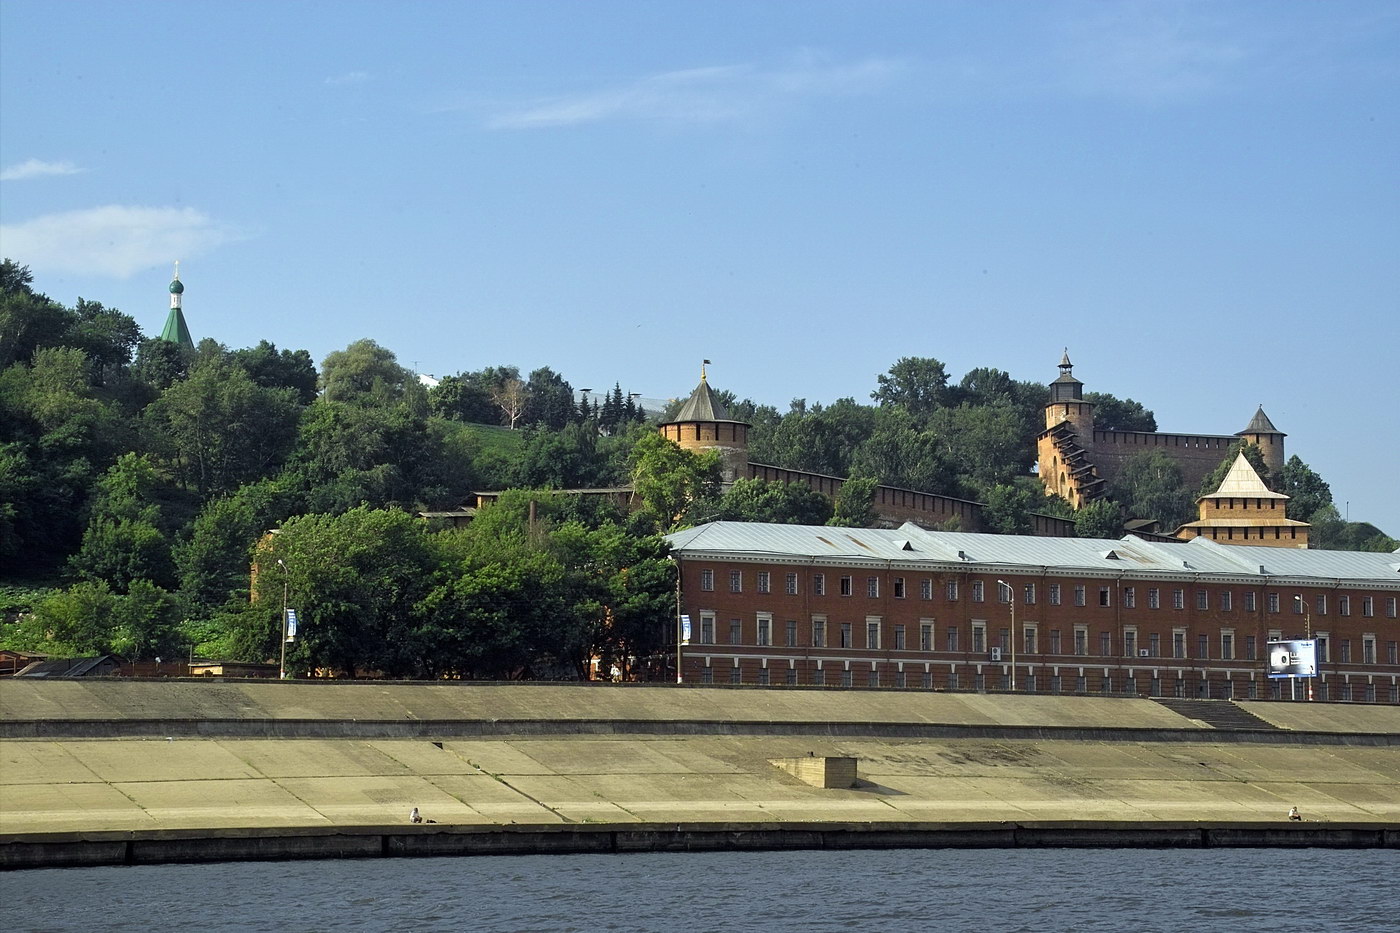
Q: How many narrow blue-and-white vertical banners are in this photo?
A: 2